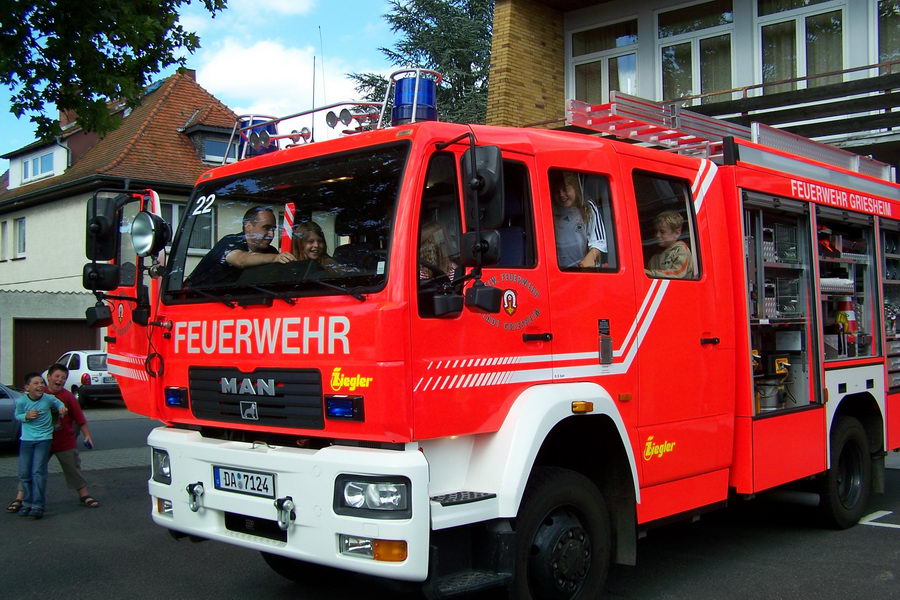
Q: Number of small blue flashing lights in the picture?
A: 2